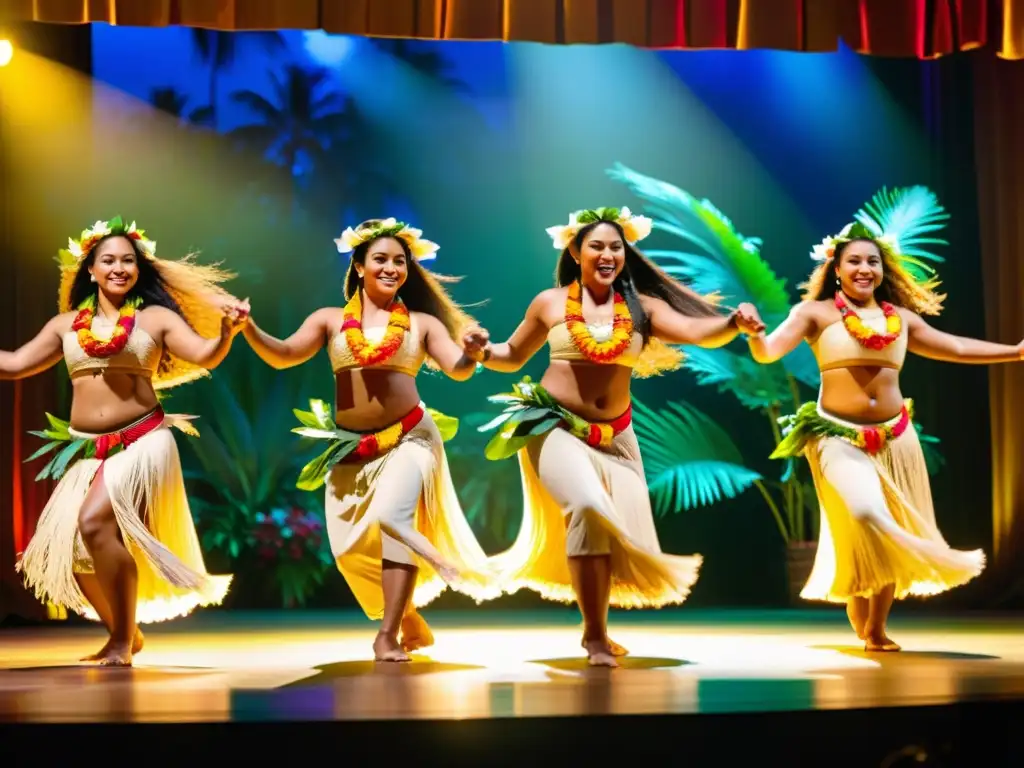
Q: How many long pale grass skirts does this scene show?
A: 4